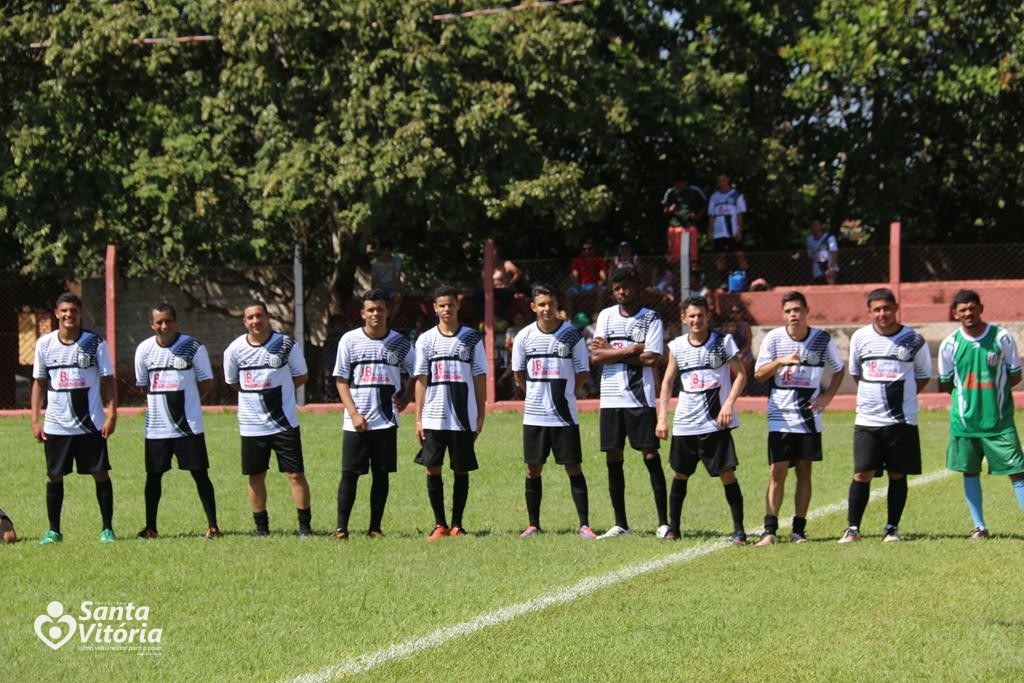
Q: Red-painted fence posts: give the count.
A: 3